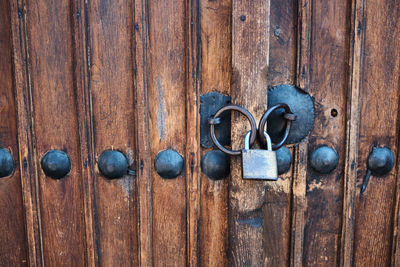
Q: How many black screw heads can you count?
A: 8